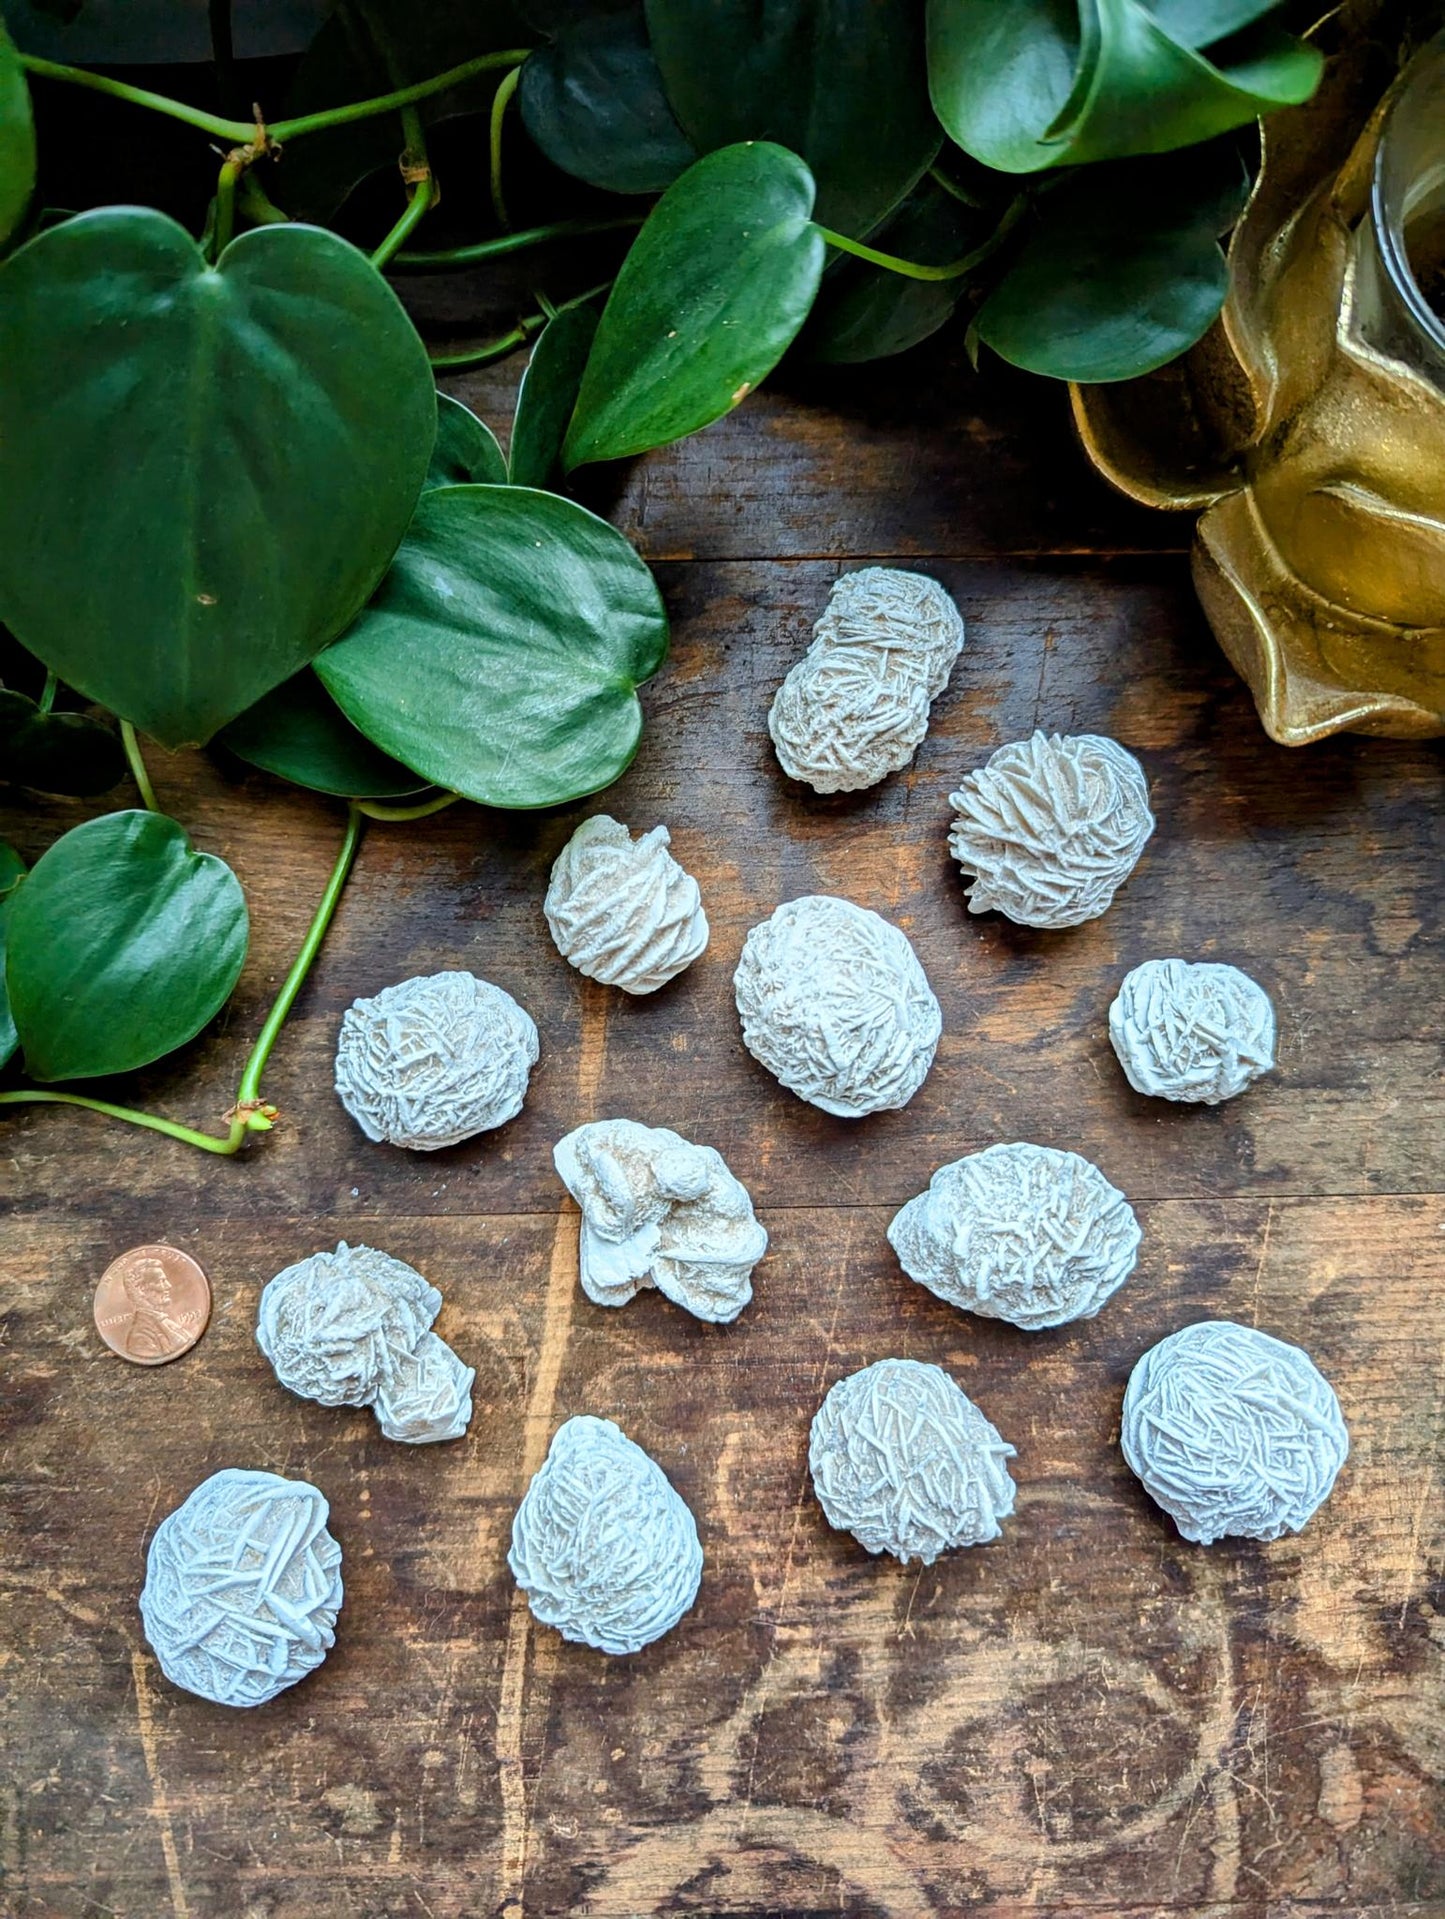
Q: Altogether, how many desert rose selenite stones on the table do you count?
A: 13